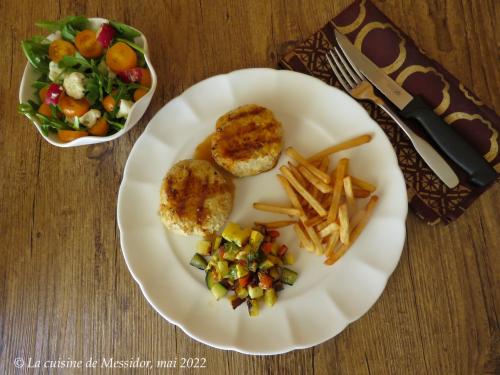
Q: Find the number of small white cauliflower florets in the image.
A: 4